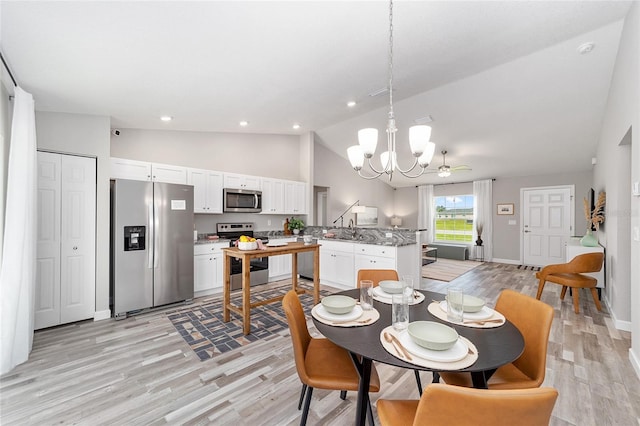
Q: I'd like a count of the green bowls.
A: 4